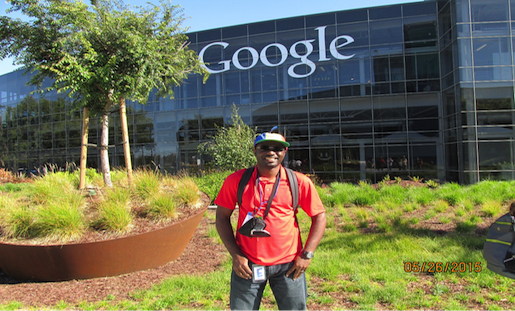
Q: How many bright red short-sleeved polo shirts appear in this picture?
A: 1